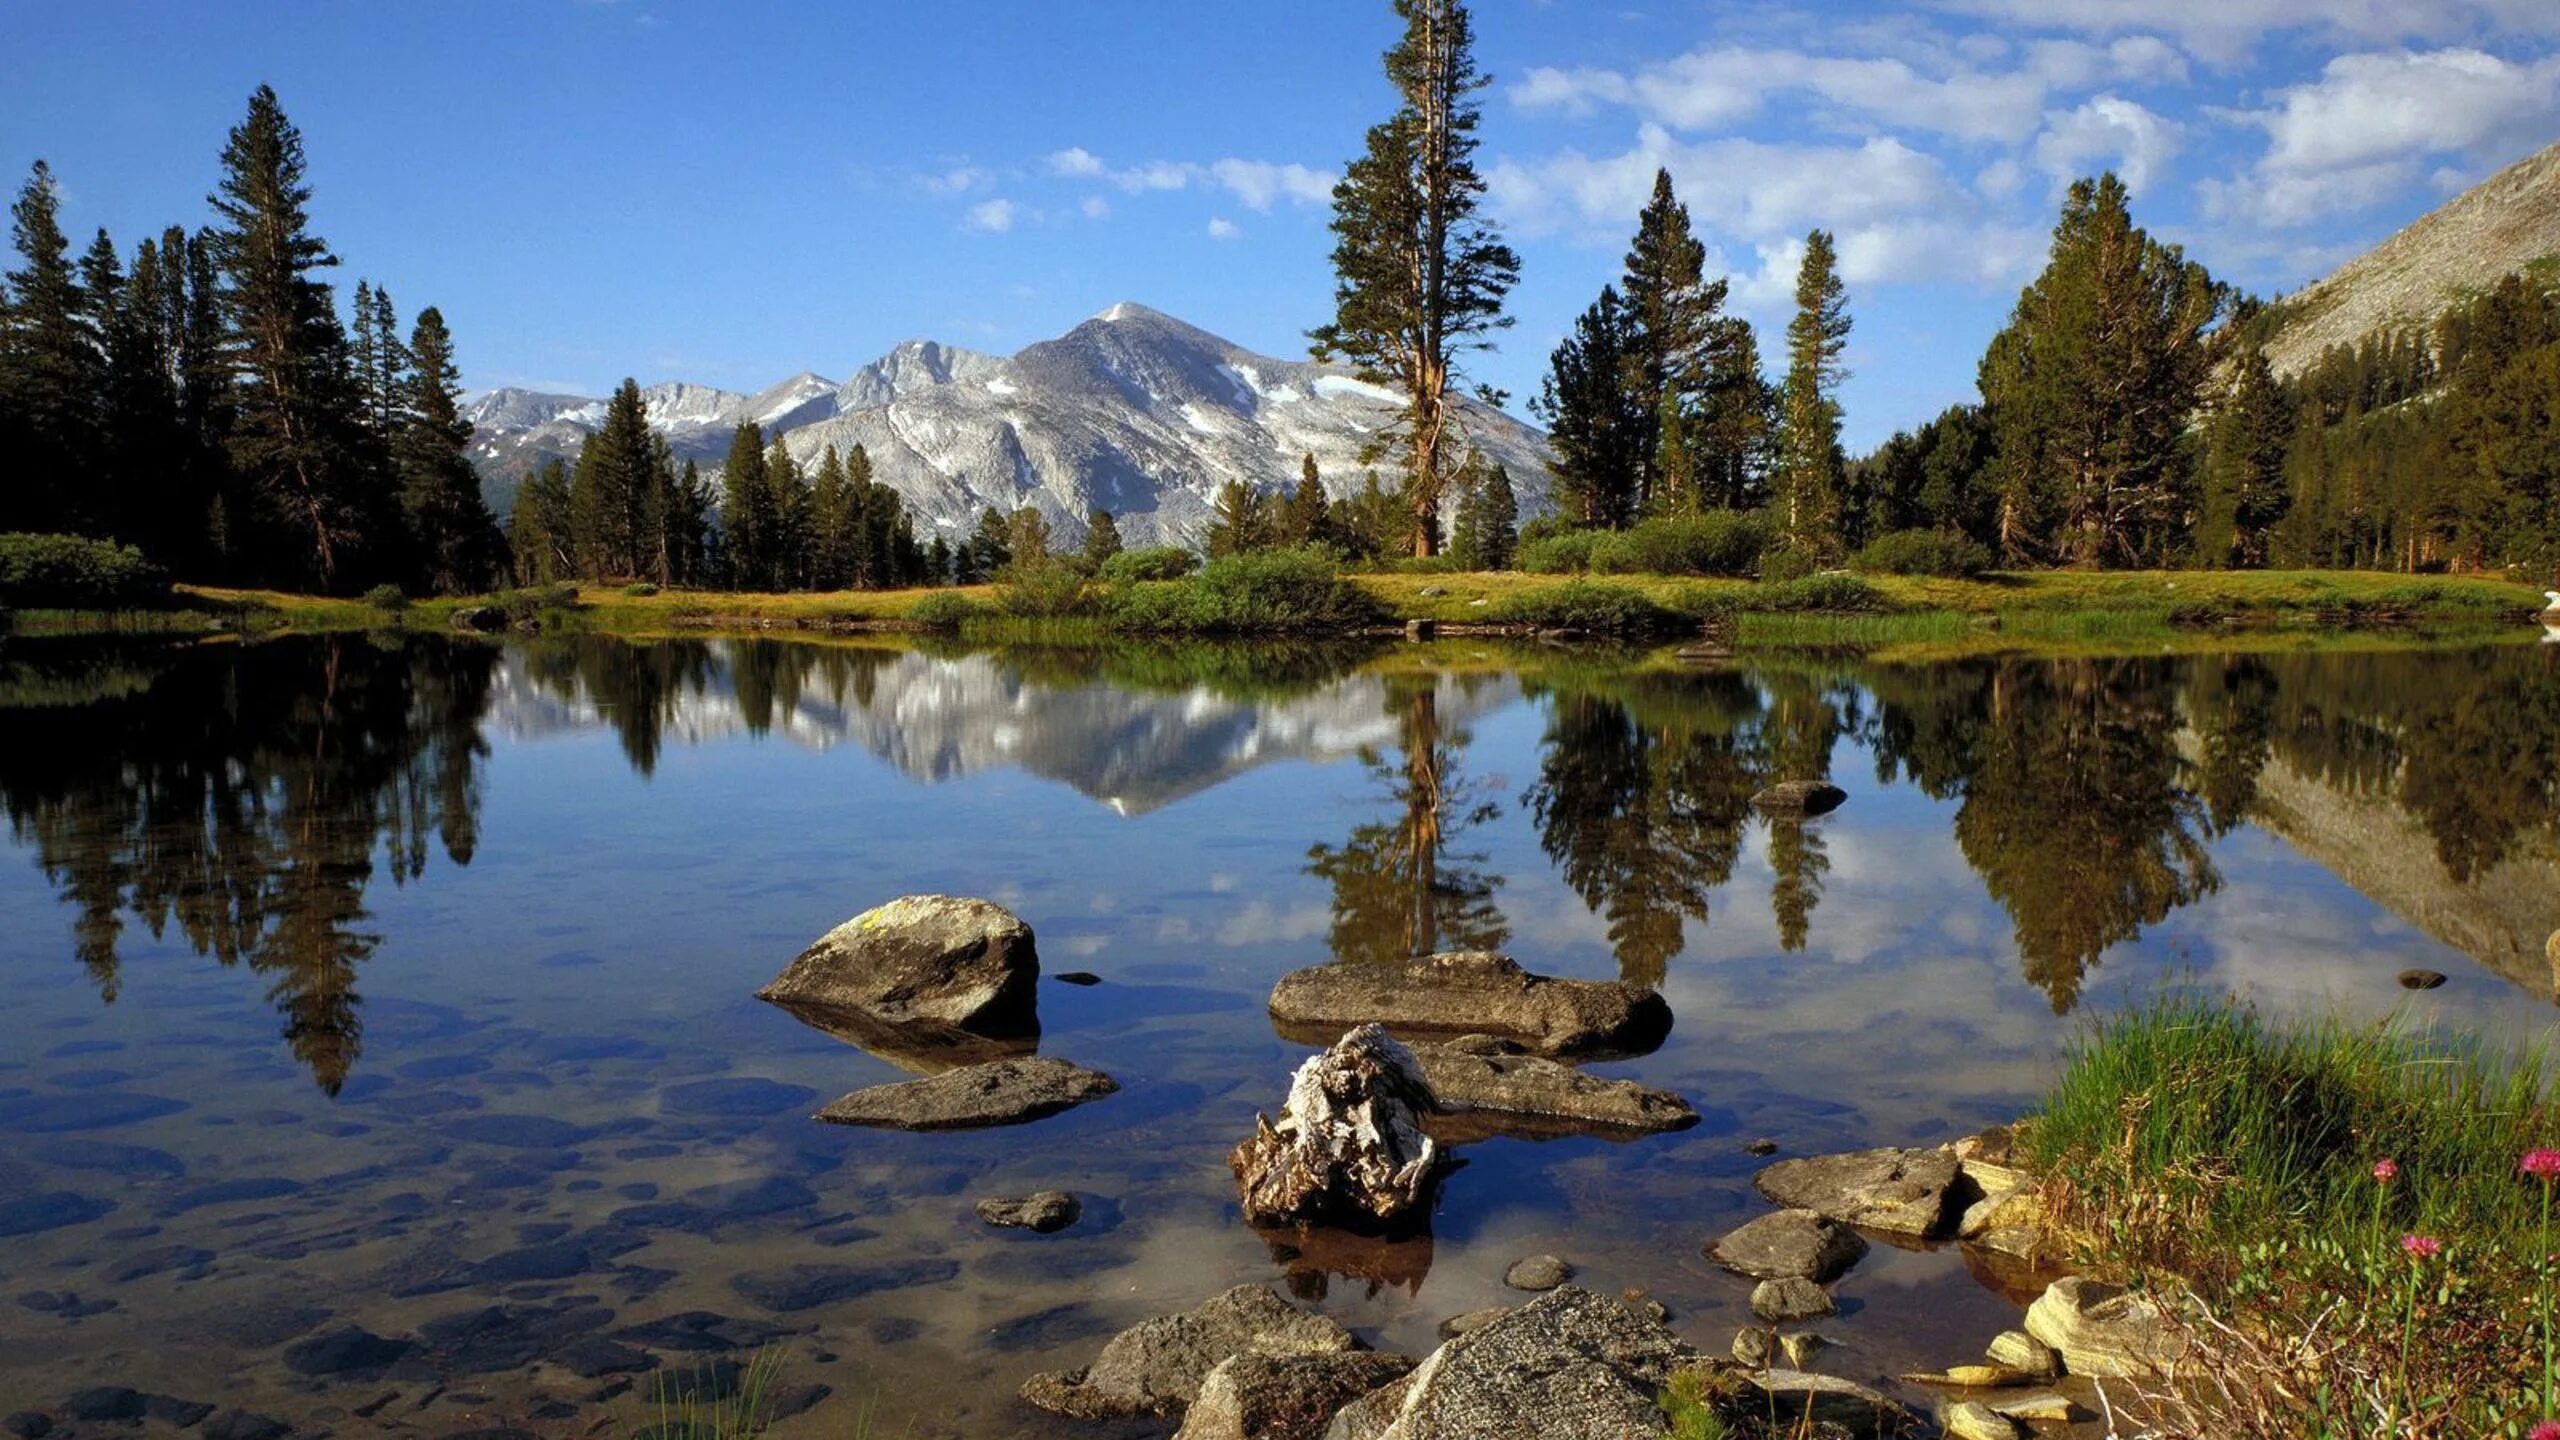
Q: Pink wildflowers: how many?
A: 4